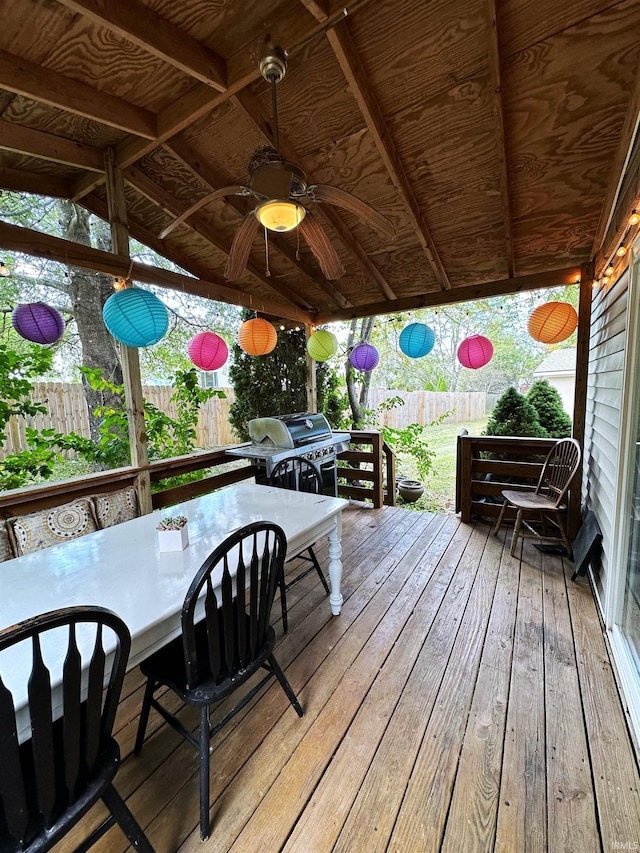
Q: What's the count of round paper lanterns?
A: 9